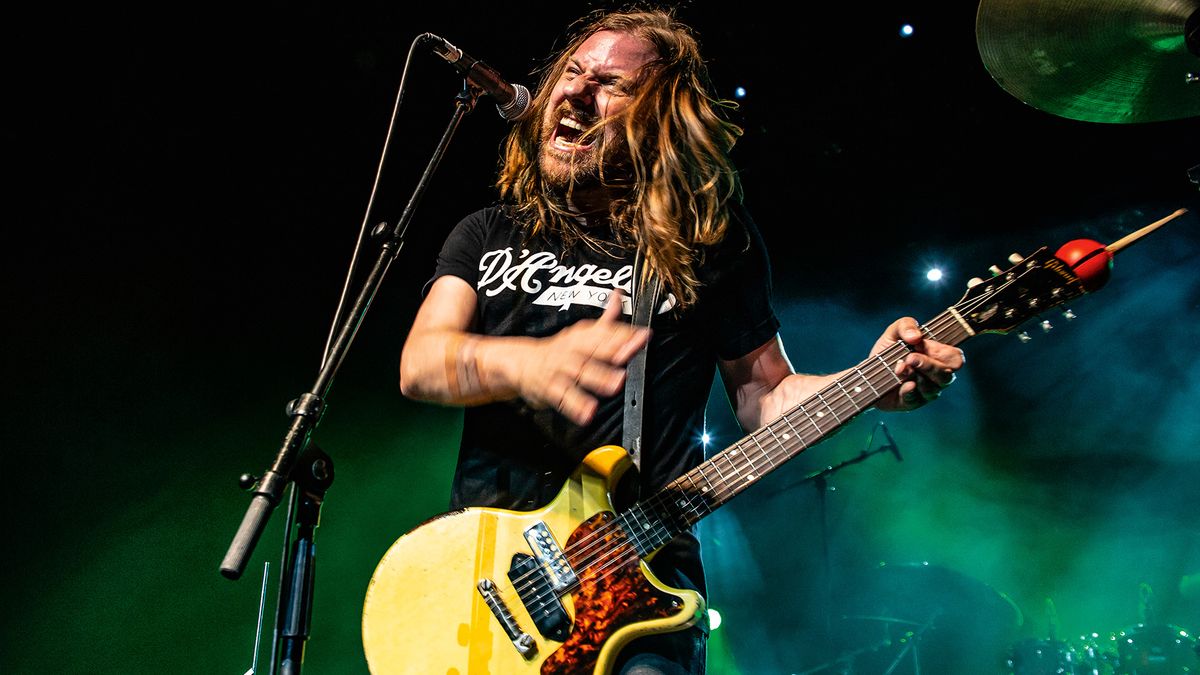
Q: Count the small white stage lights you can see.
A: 5